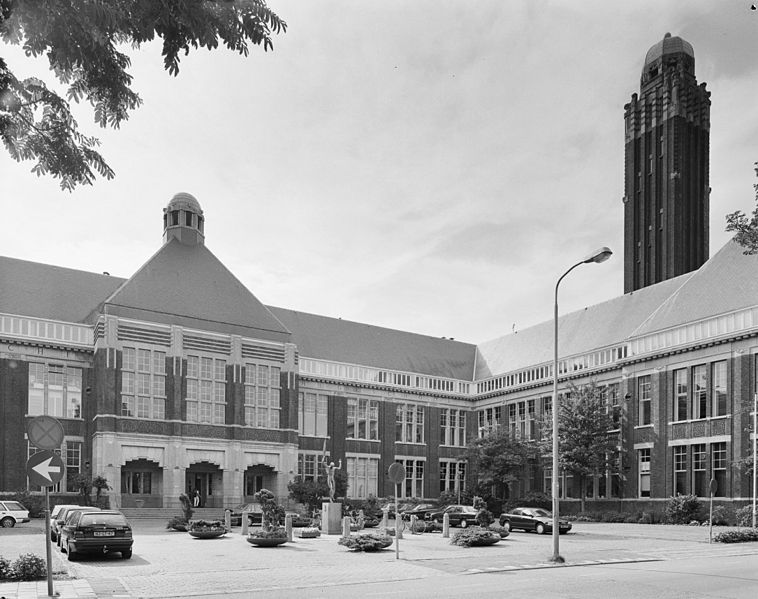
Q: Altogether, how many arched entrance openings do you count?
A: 3